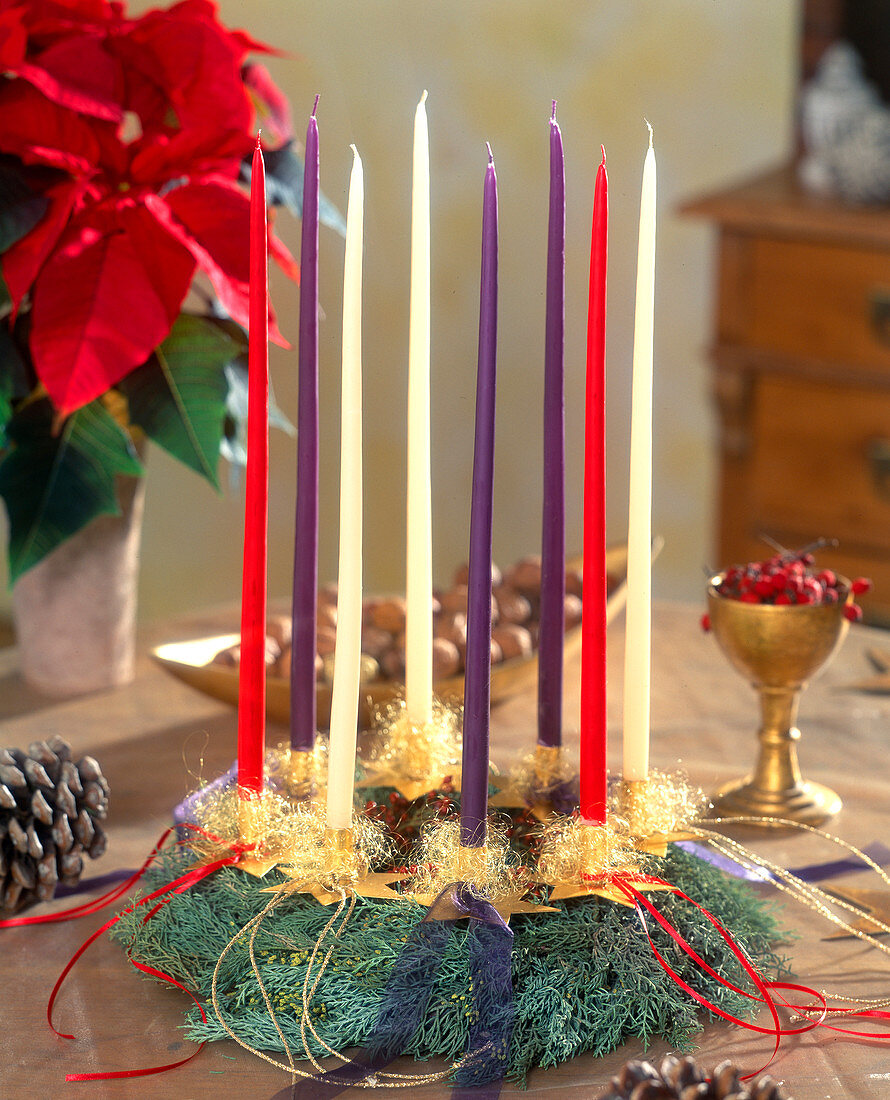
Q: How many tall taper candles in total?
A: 8